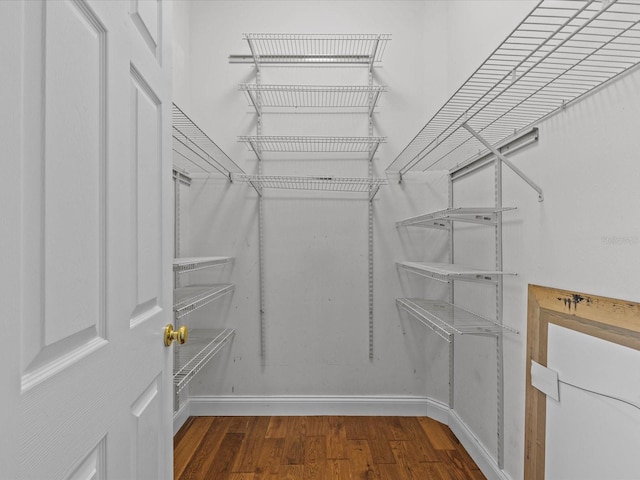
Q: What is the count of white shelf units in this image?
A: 12